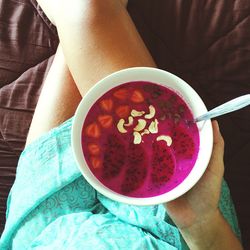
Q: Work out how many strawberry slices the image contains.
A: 8